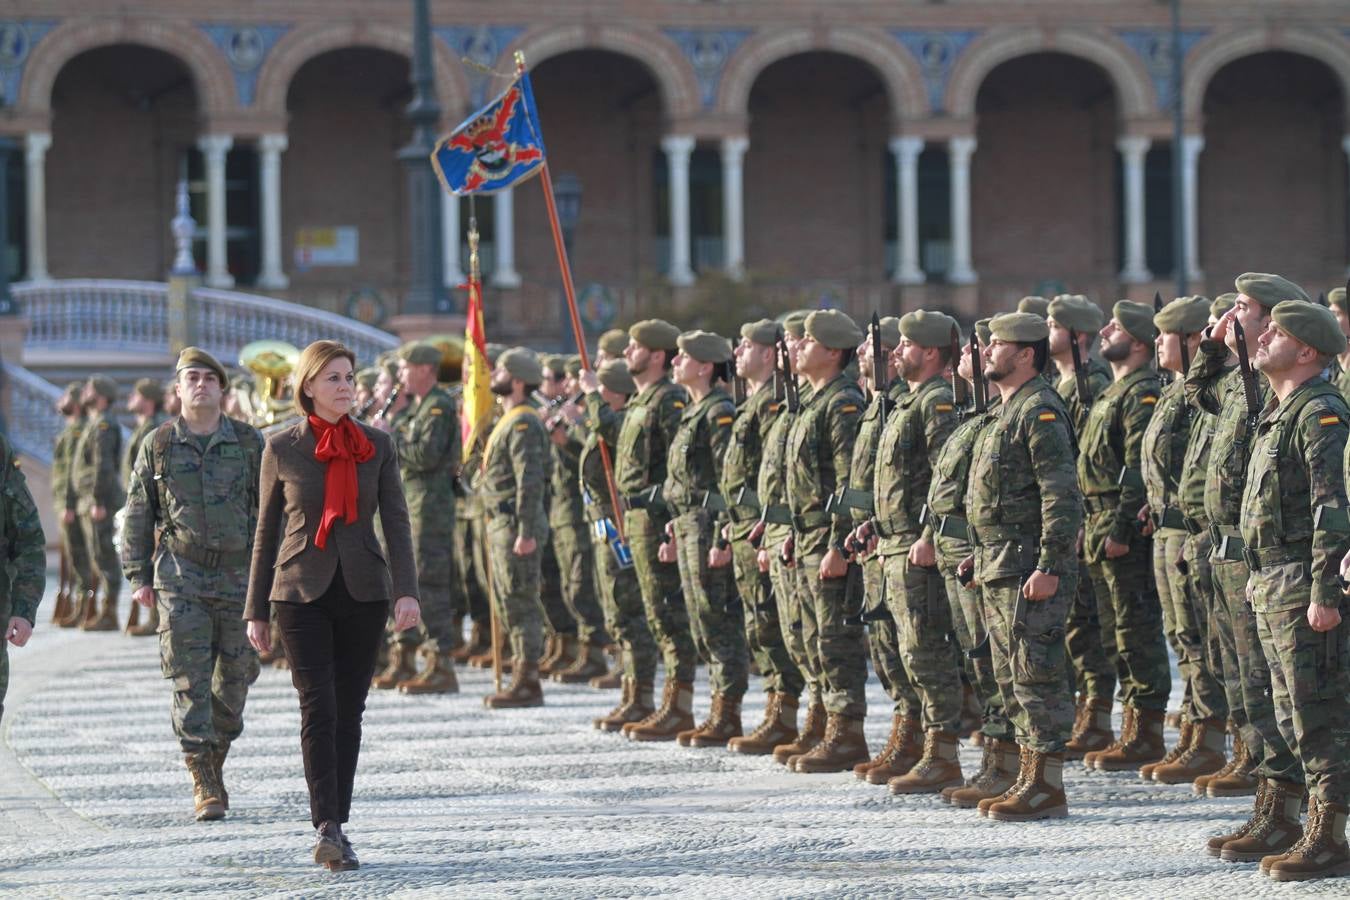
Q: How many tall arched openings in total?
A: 6